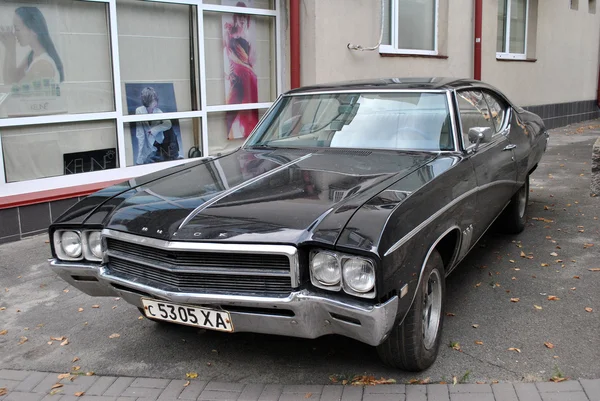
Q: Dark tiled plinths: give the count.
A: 2